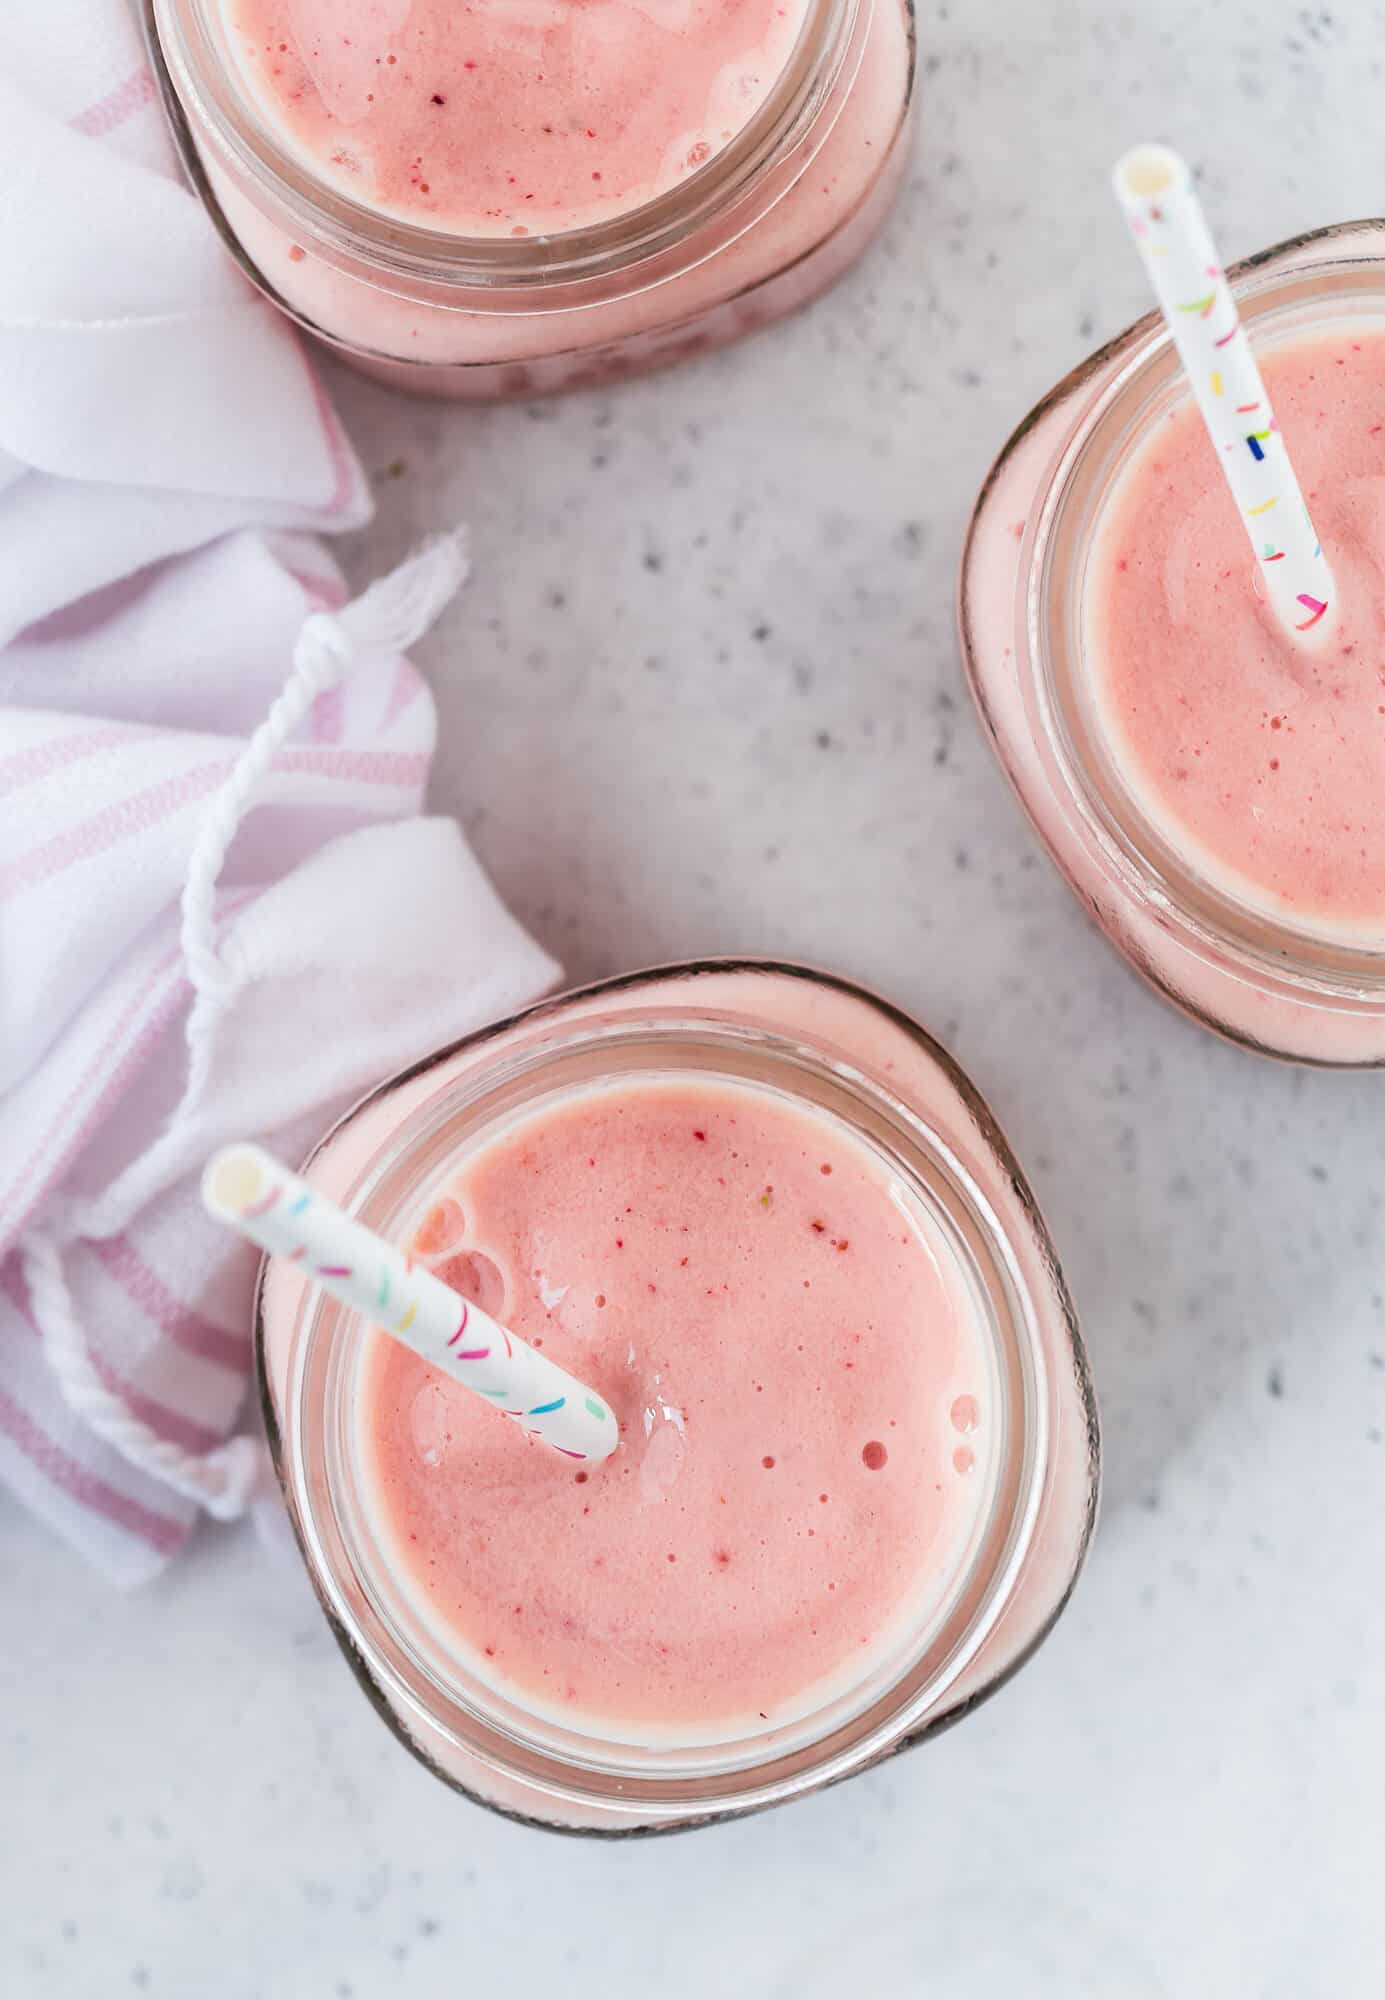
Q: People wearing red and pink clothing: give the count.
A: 0